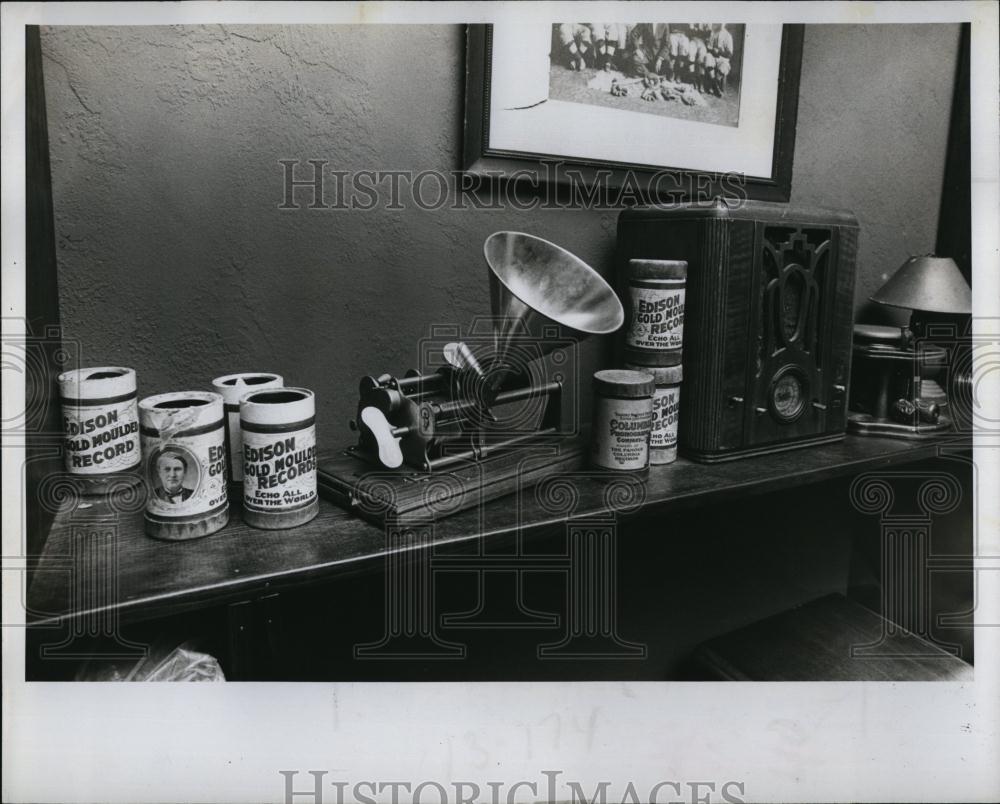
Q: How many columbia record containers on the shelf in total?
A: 1